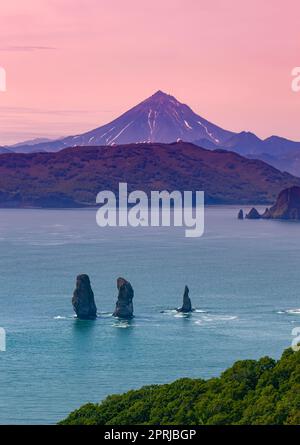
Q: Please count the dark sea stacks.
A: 3